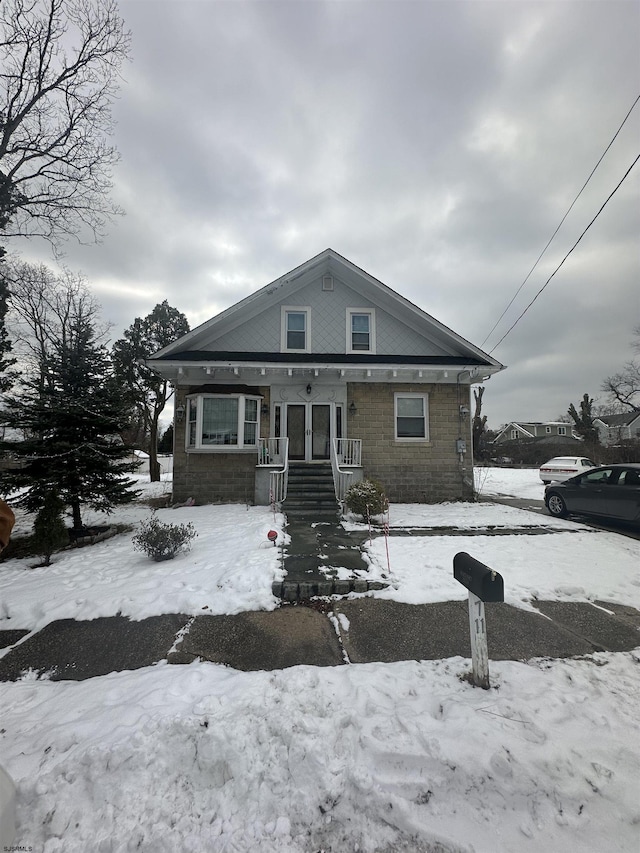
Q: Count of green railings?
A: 0